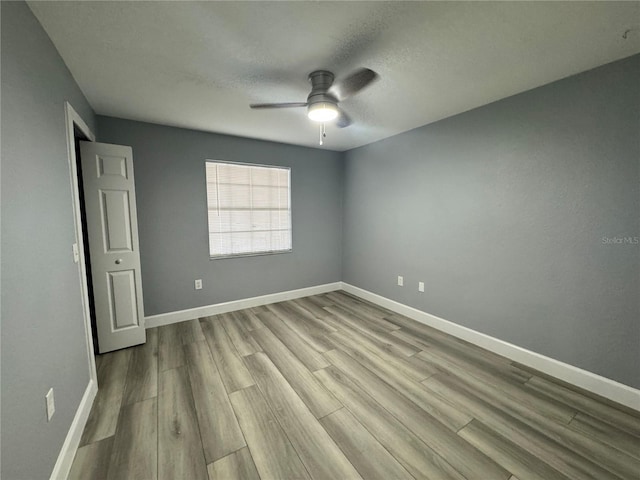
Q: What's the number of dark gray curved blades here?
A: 3